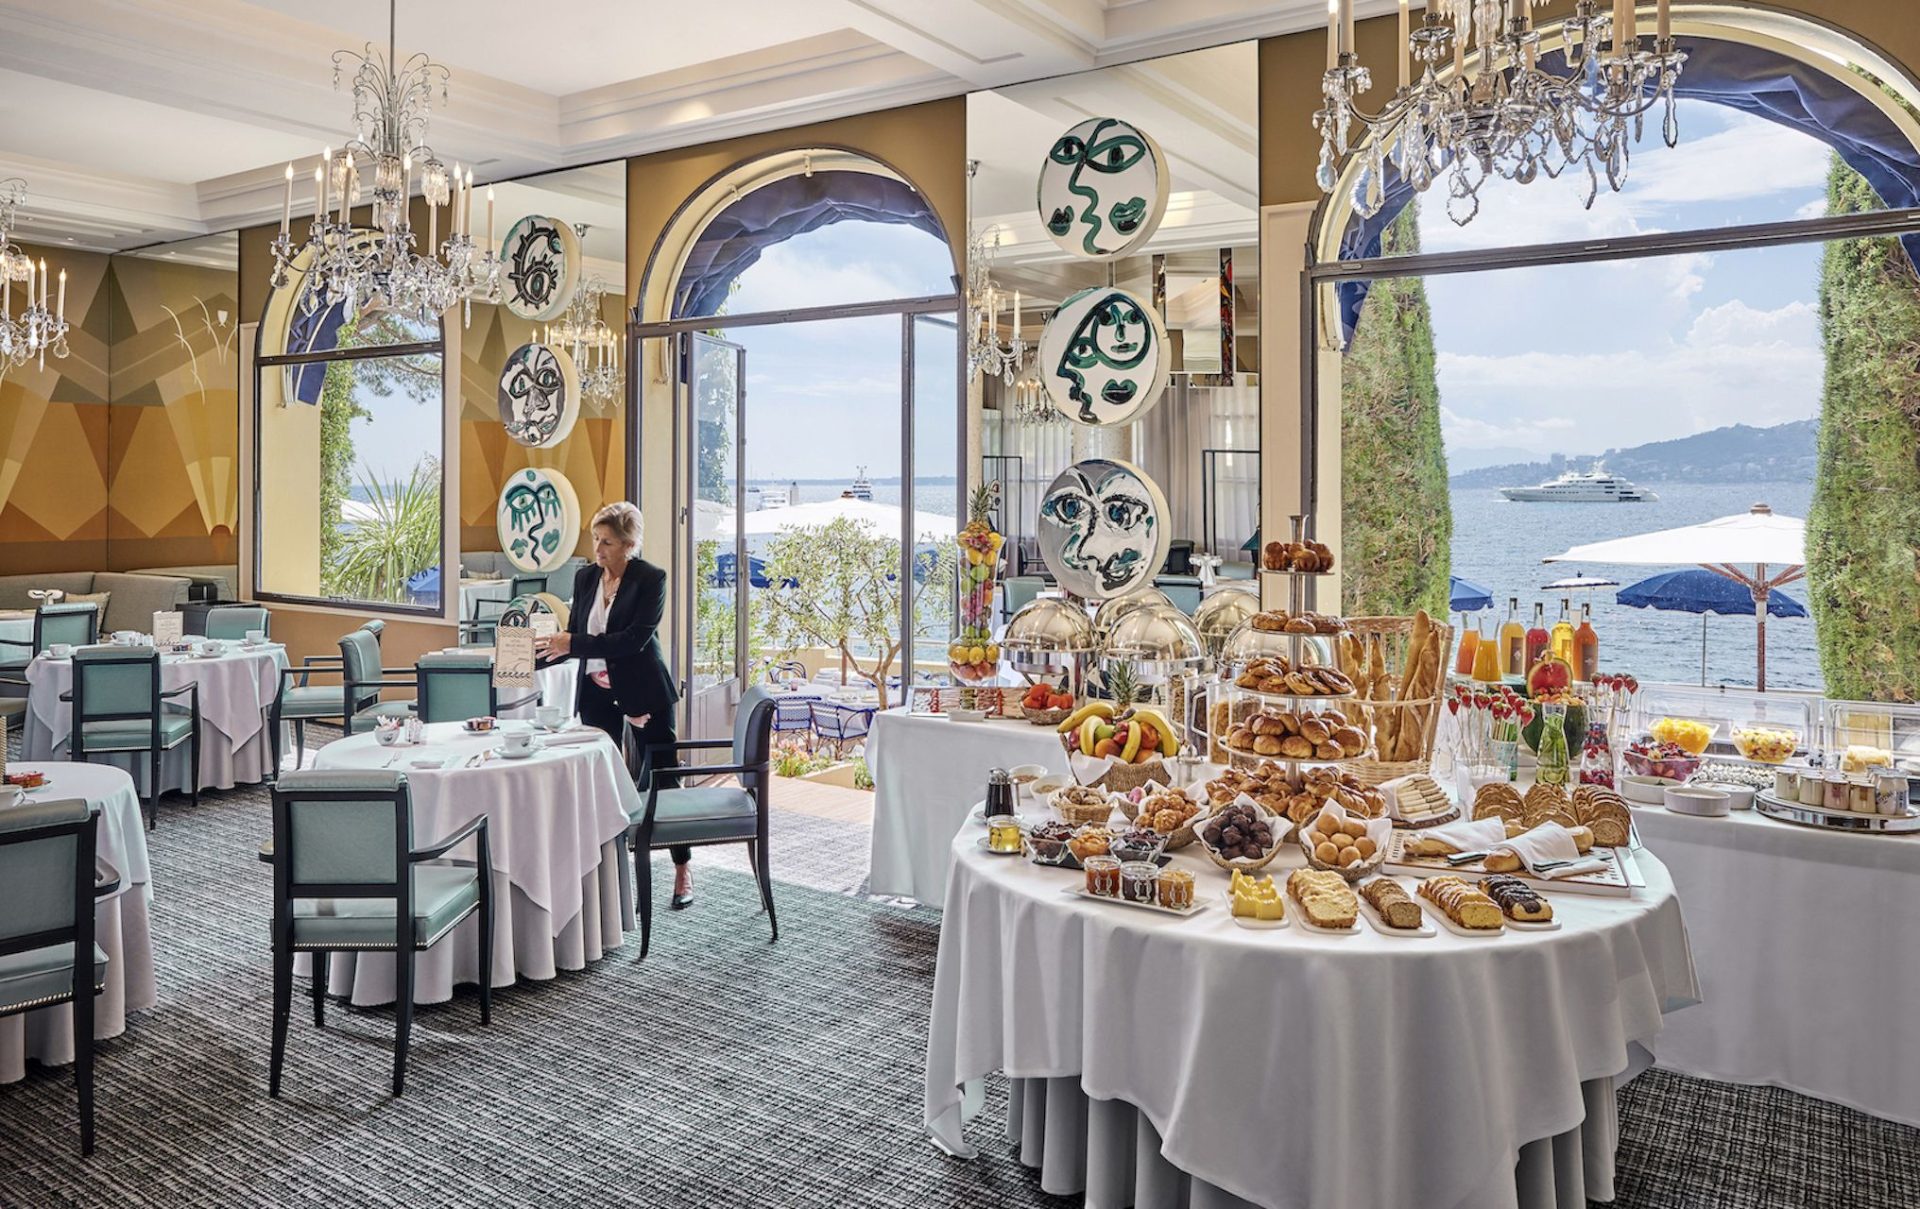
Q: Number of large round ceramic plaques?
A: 7